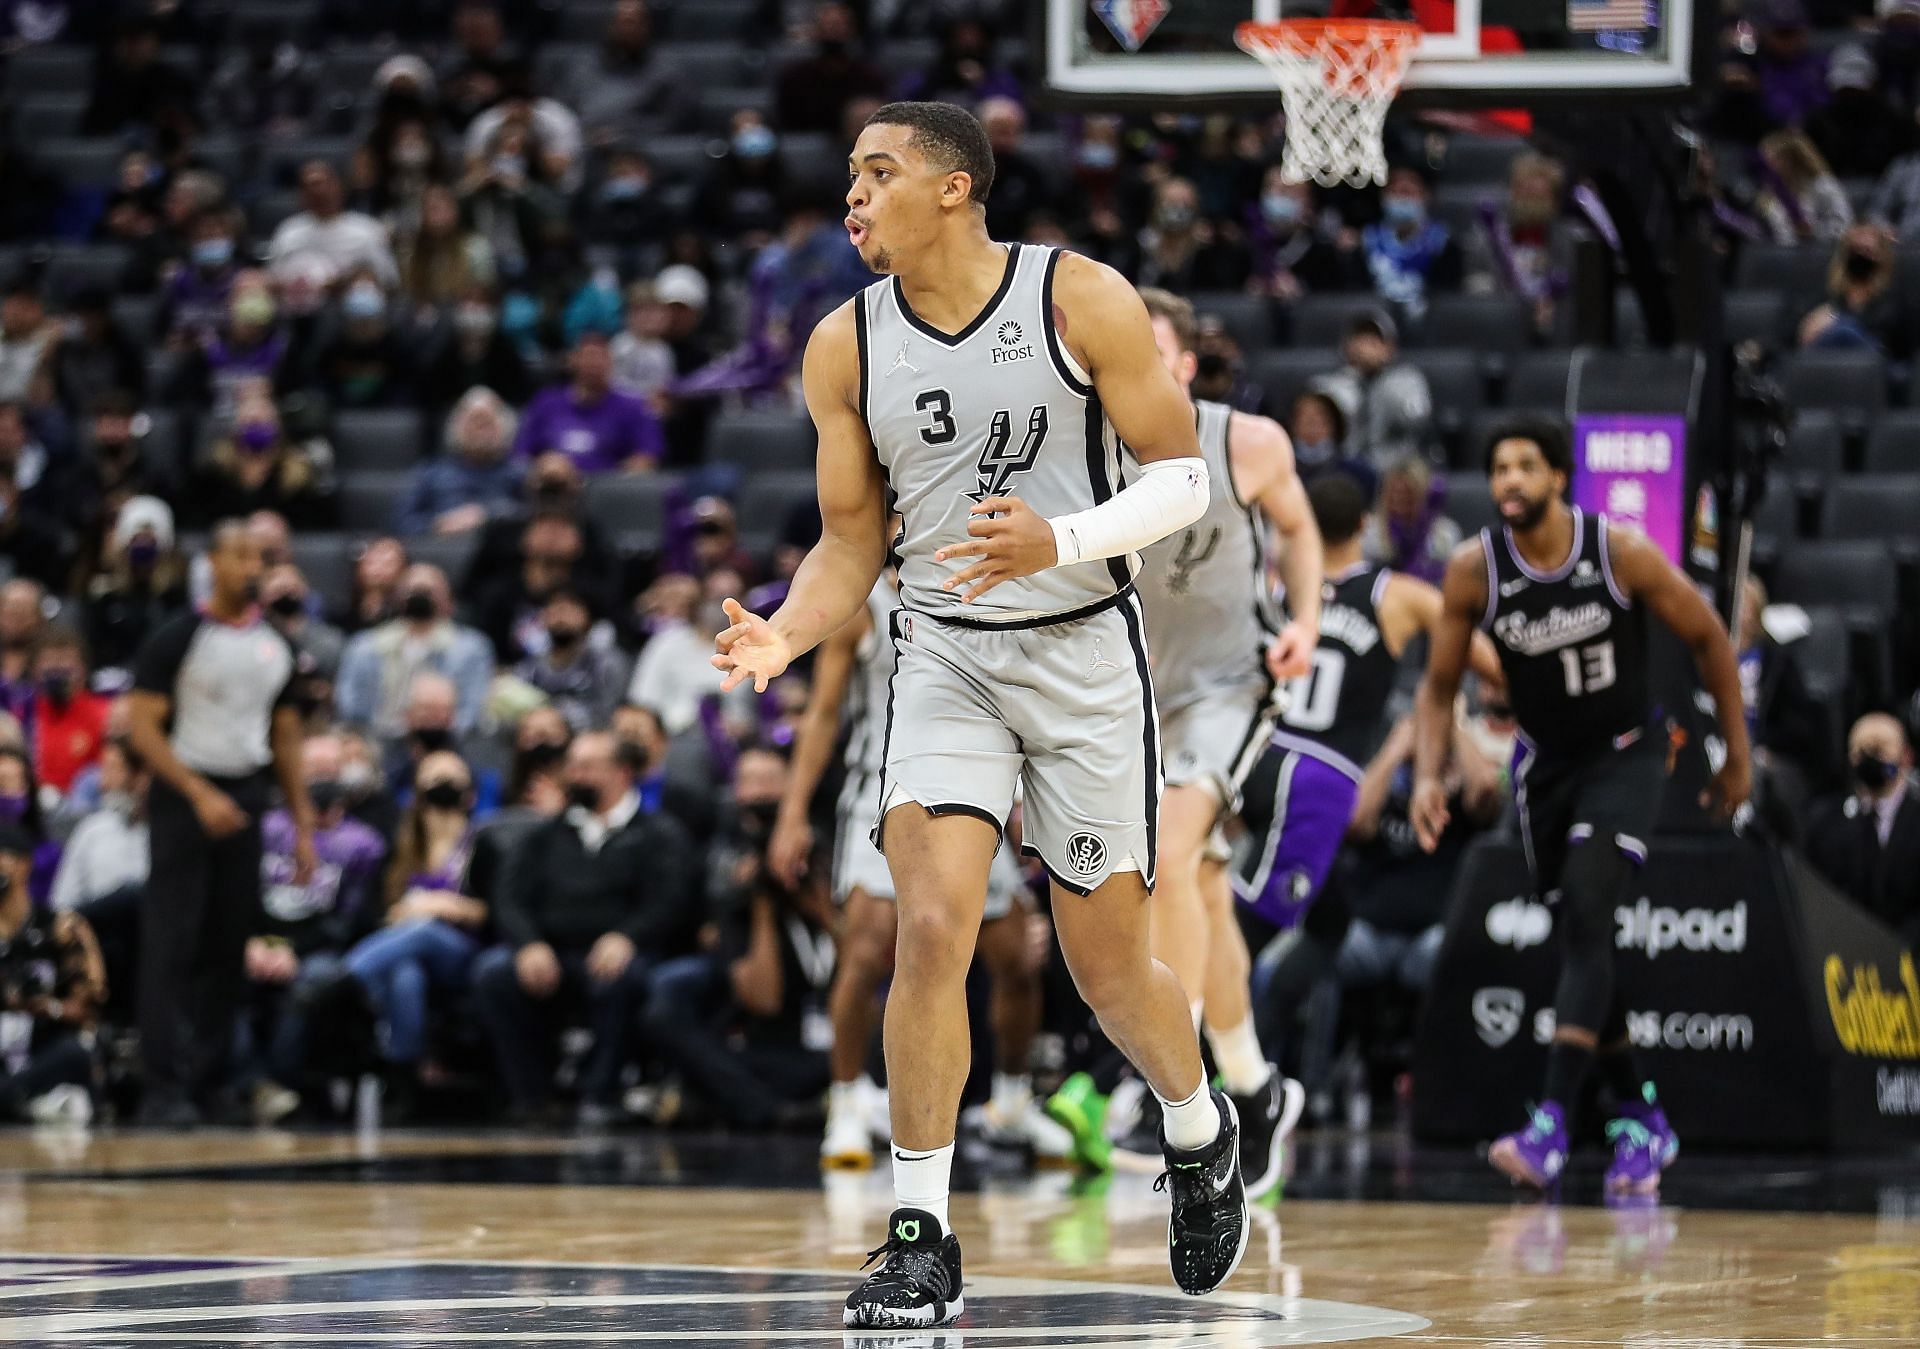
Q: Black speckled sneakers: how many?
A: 2